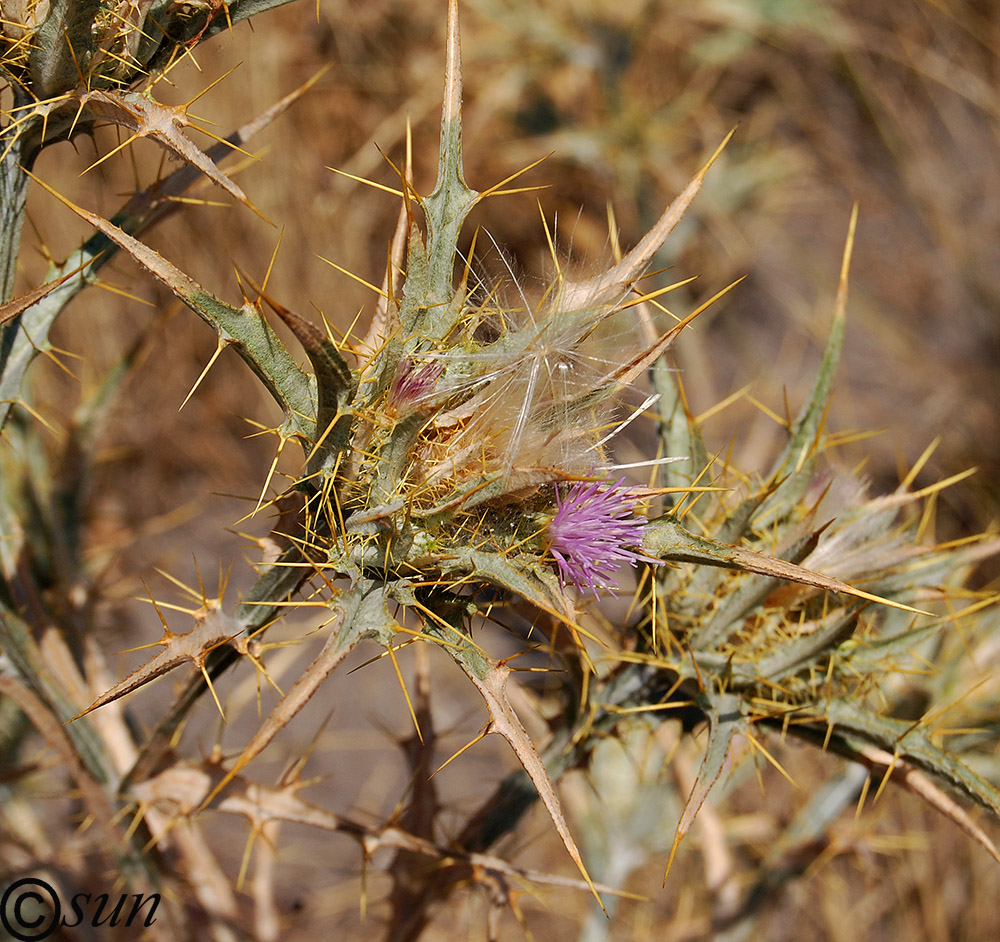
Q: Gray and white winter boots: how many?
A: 0